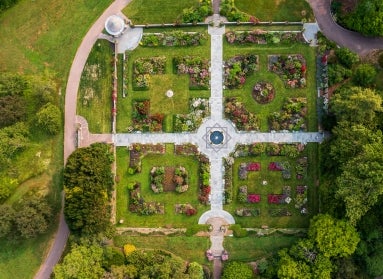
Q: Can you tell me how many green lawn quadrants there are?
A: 4